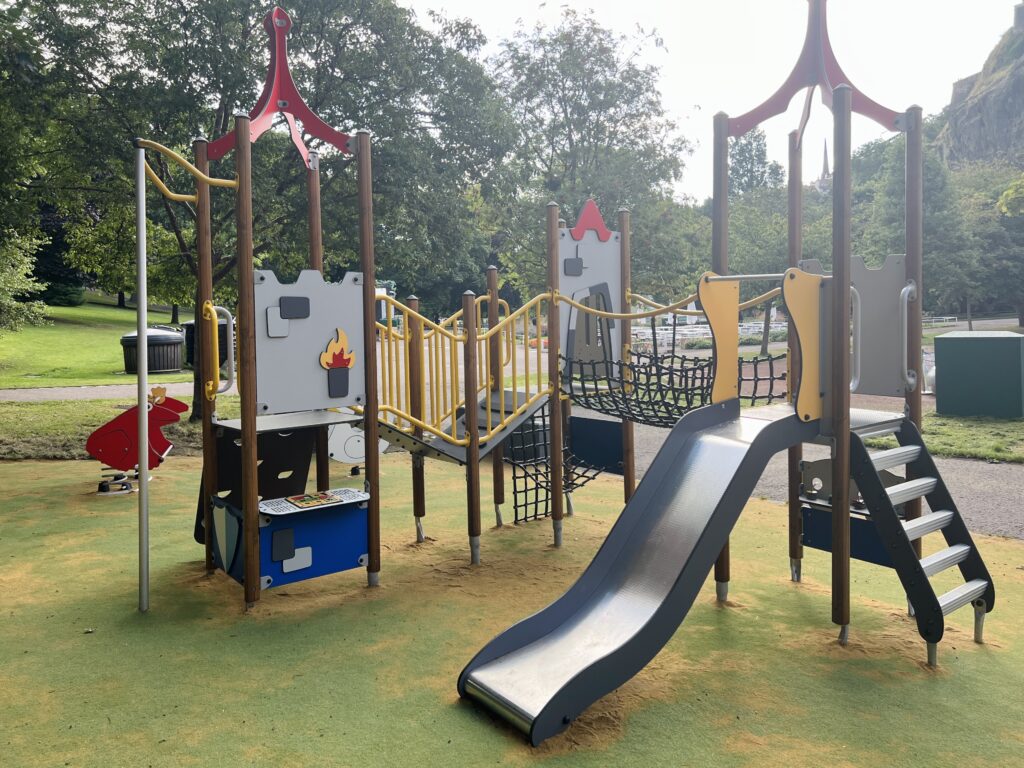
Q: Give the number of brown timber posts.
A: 14